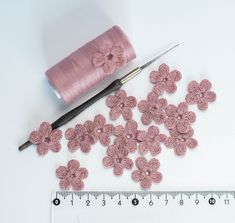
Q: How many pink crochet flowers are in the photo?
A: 15